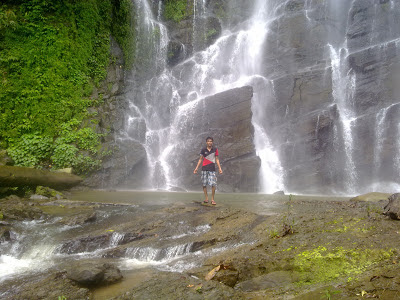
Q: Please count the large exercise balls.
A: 0